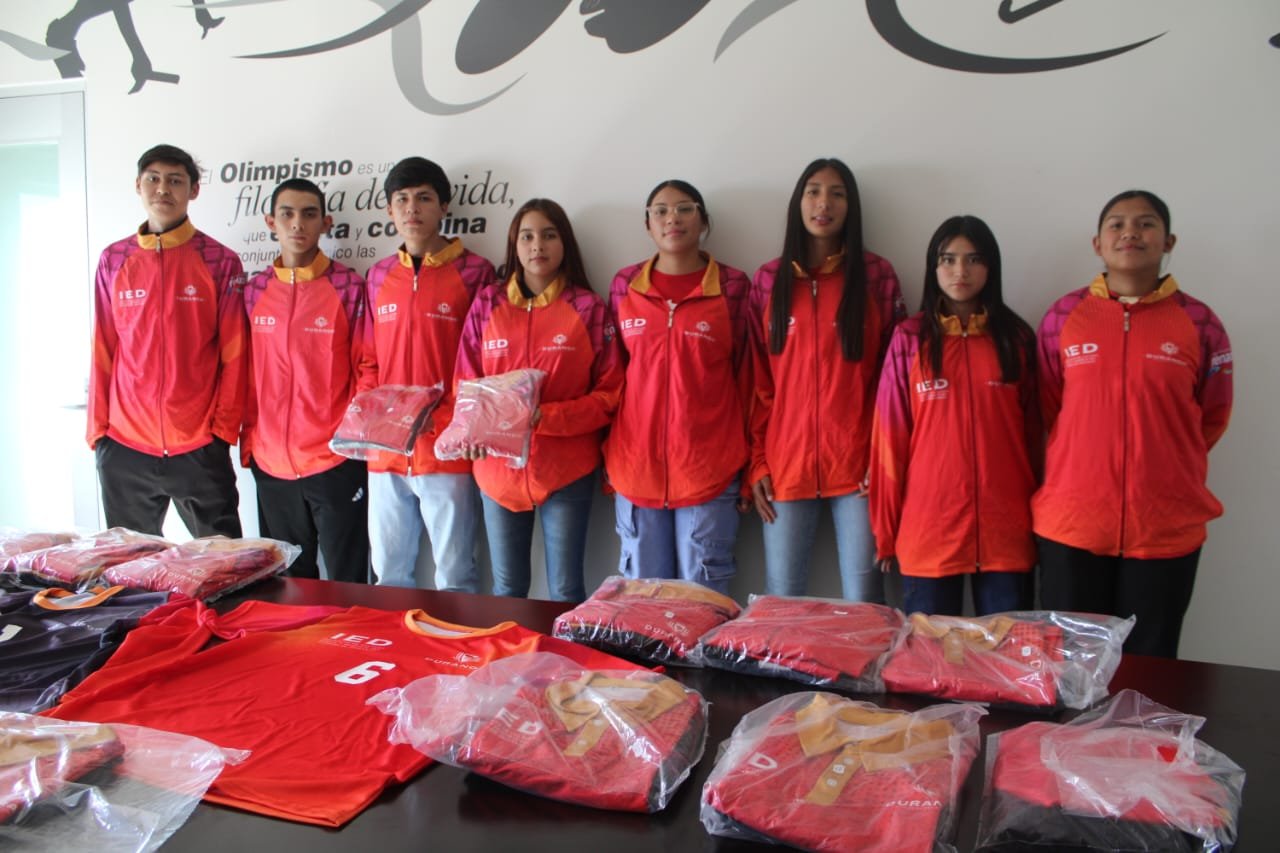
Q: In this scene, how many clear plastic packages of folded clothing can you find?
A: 12